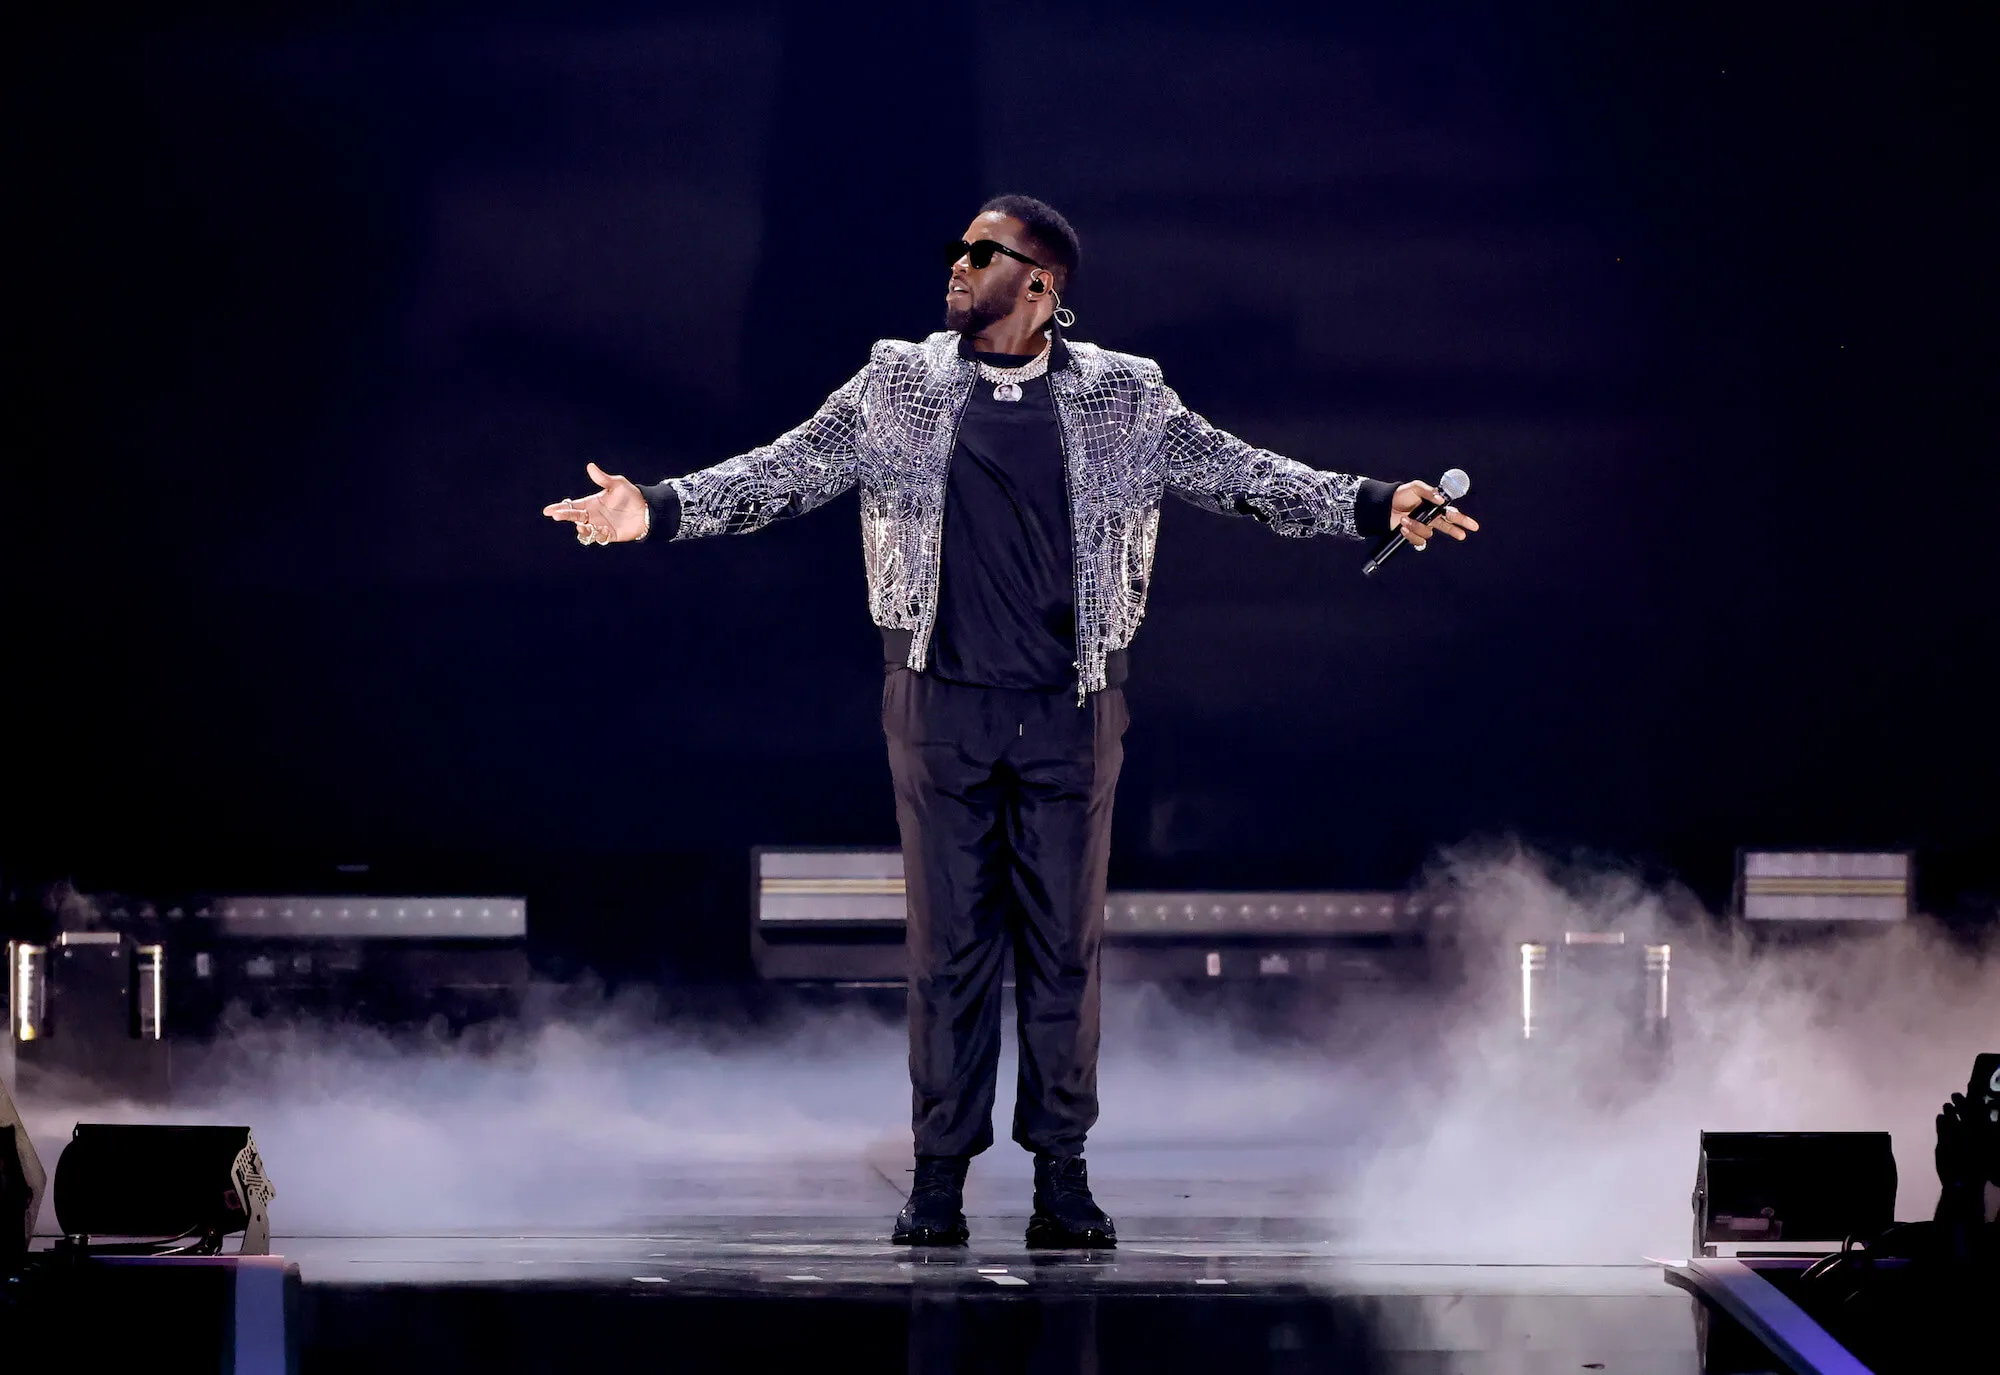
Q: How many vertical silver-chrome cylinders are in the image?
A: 4